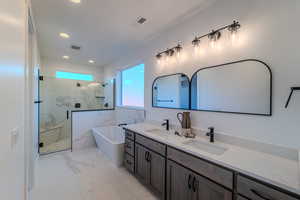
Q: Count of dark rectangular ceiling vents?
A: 2